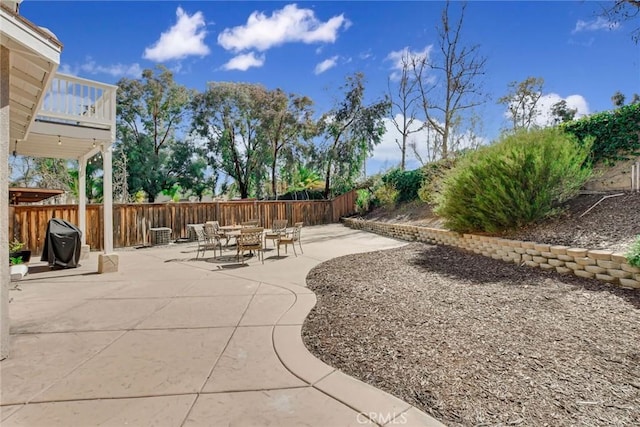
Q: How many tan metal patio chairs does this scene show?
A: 6